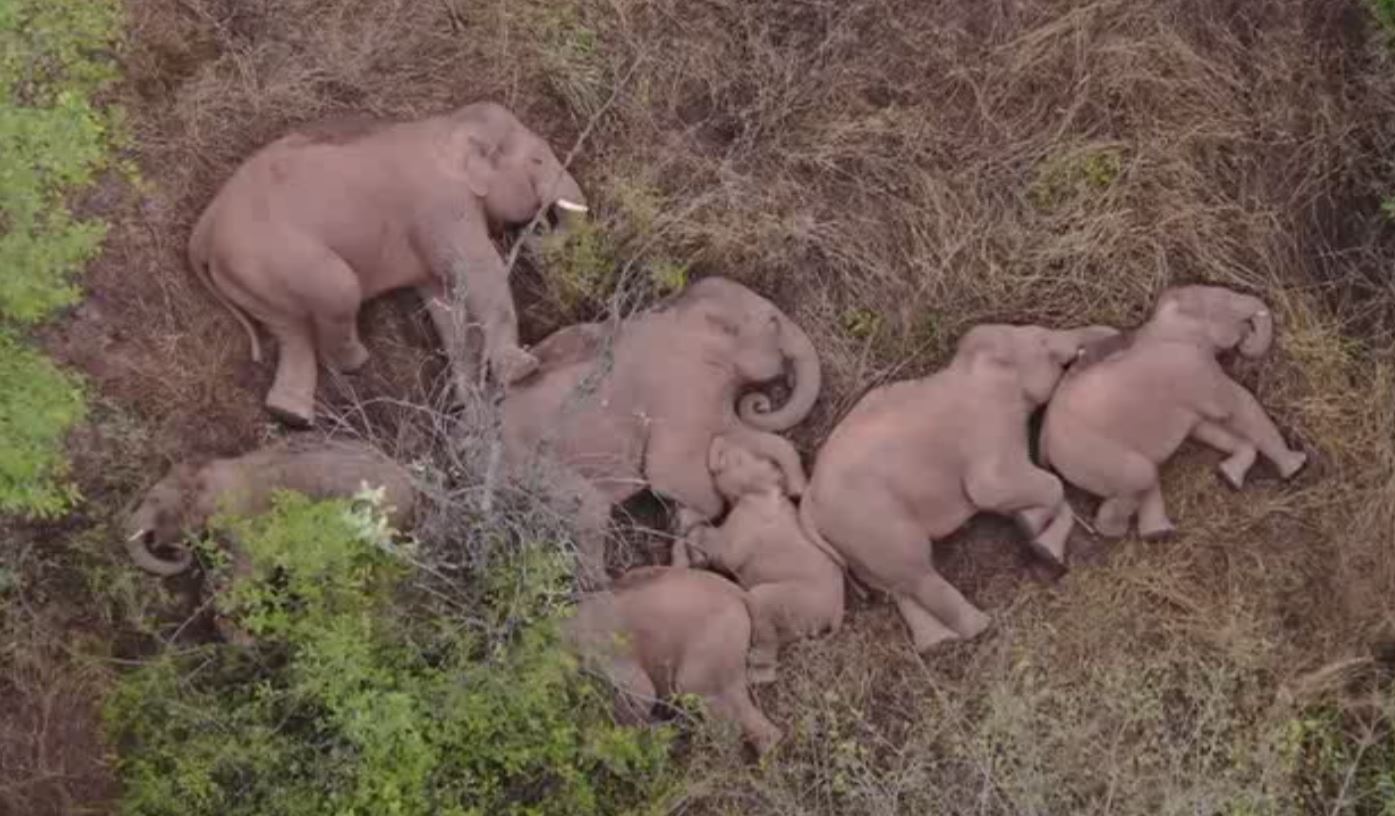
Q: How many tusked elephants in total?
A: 2